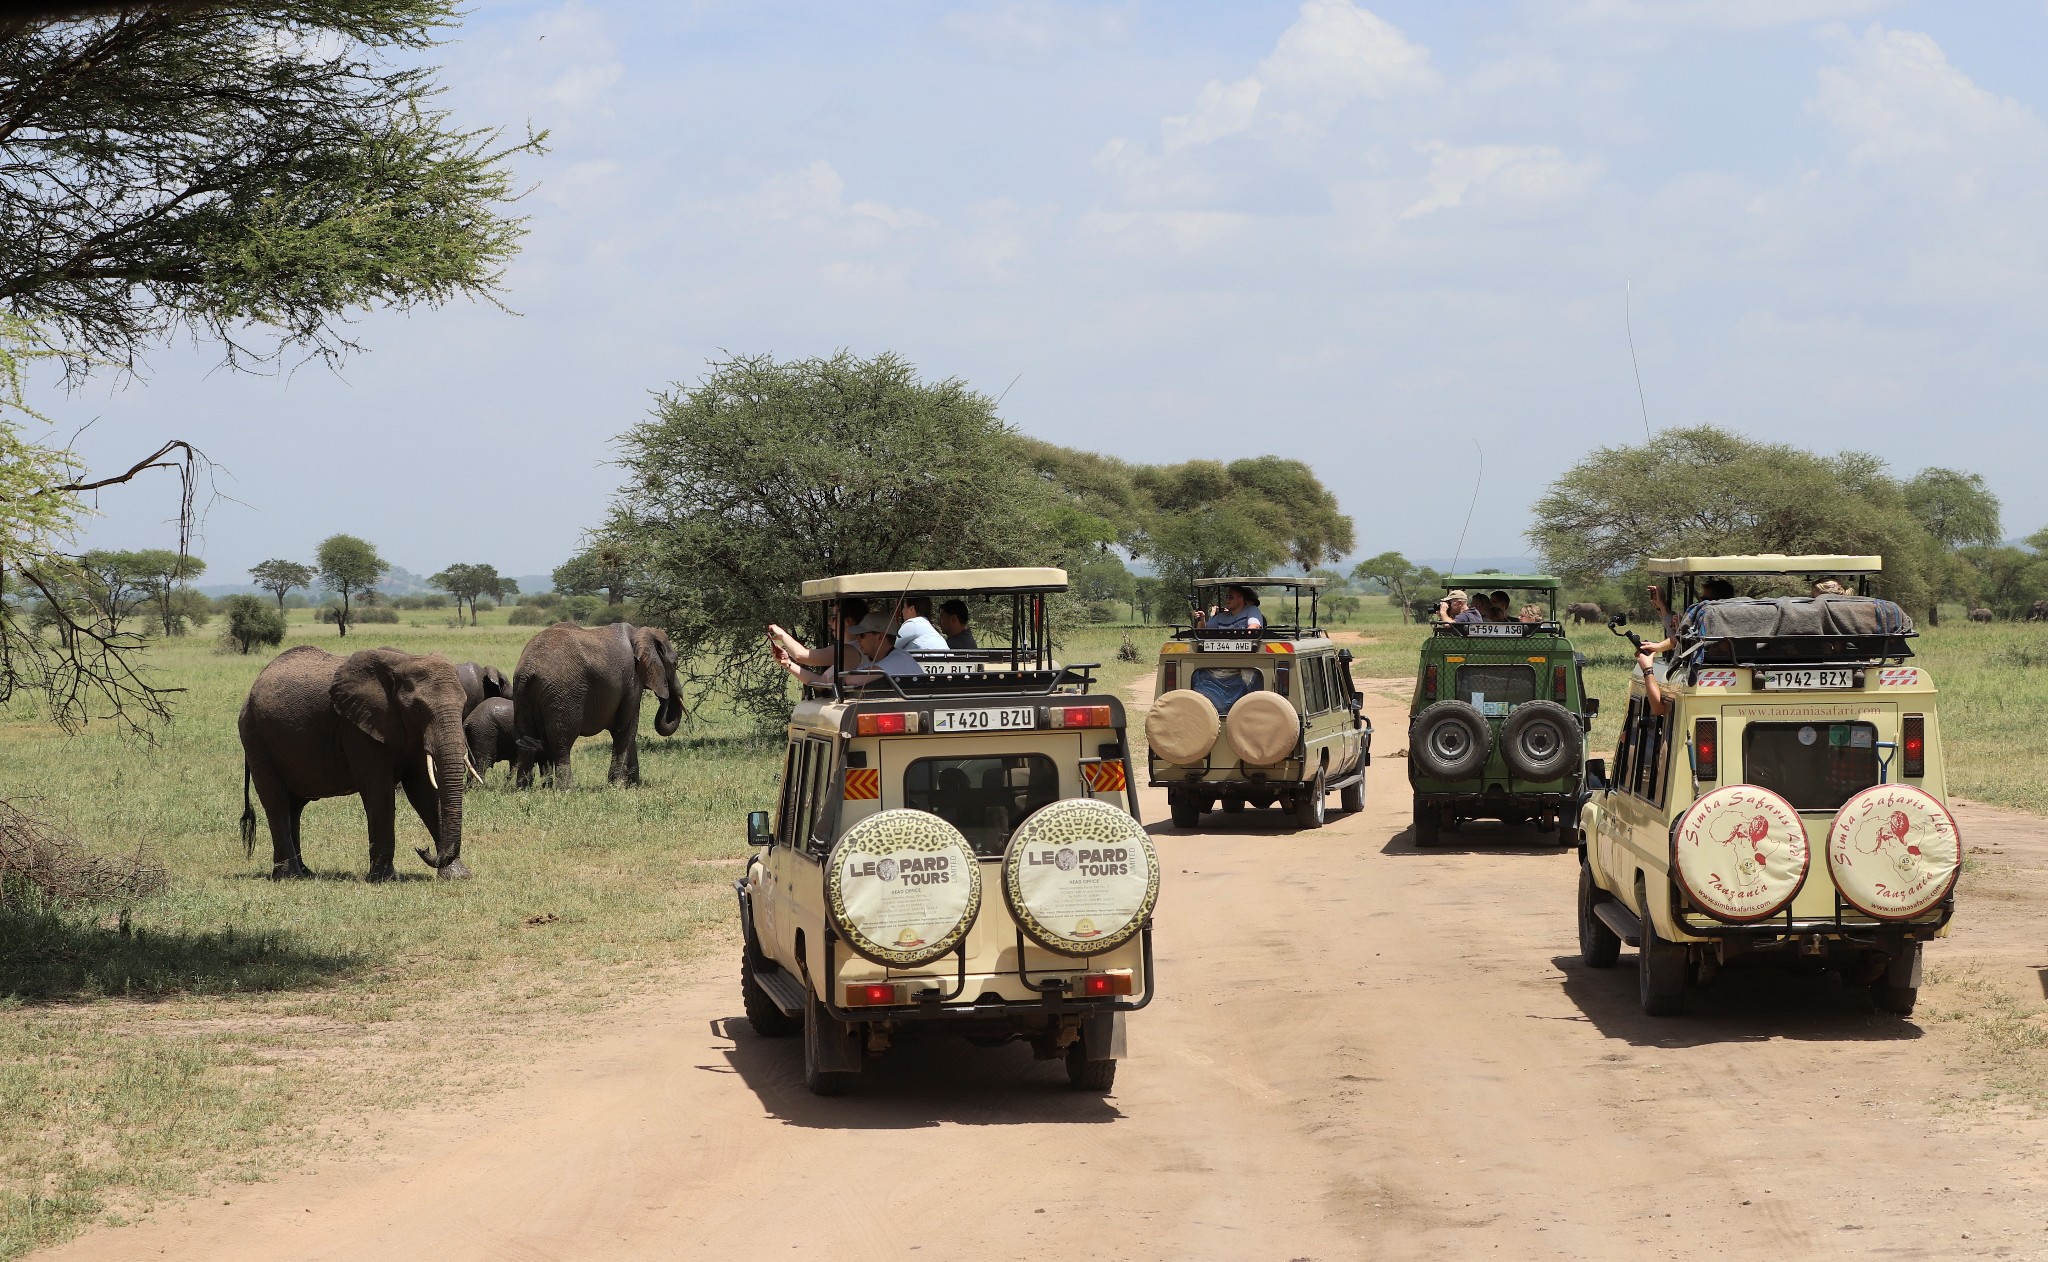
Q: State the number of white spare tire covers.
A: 4